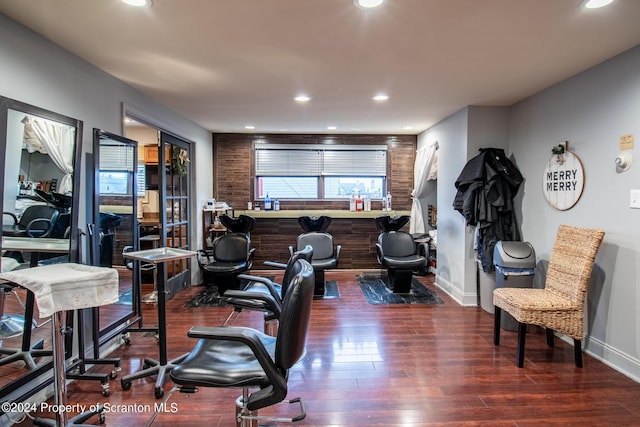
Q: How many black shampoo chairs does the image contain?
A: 3